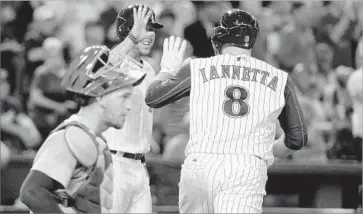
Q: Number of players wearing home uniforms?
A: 2